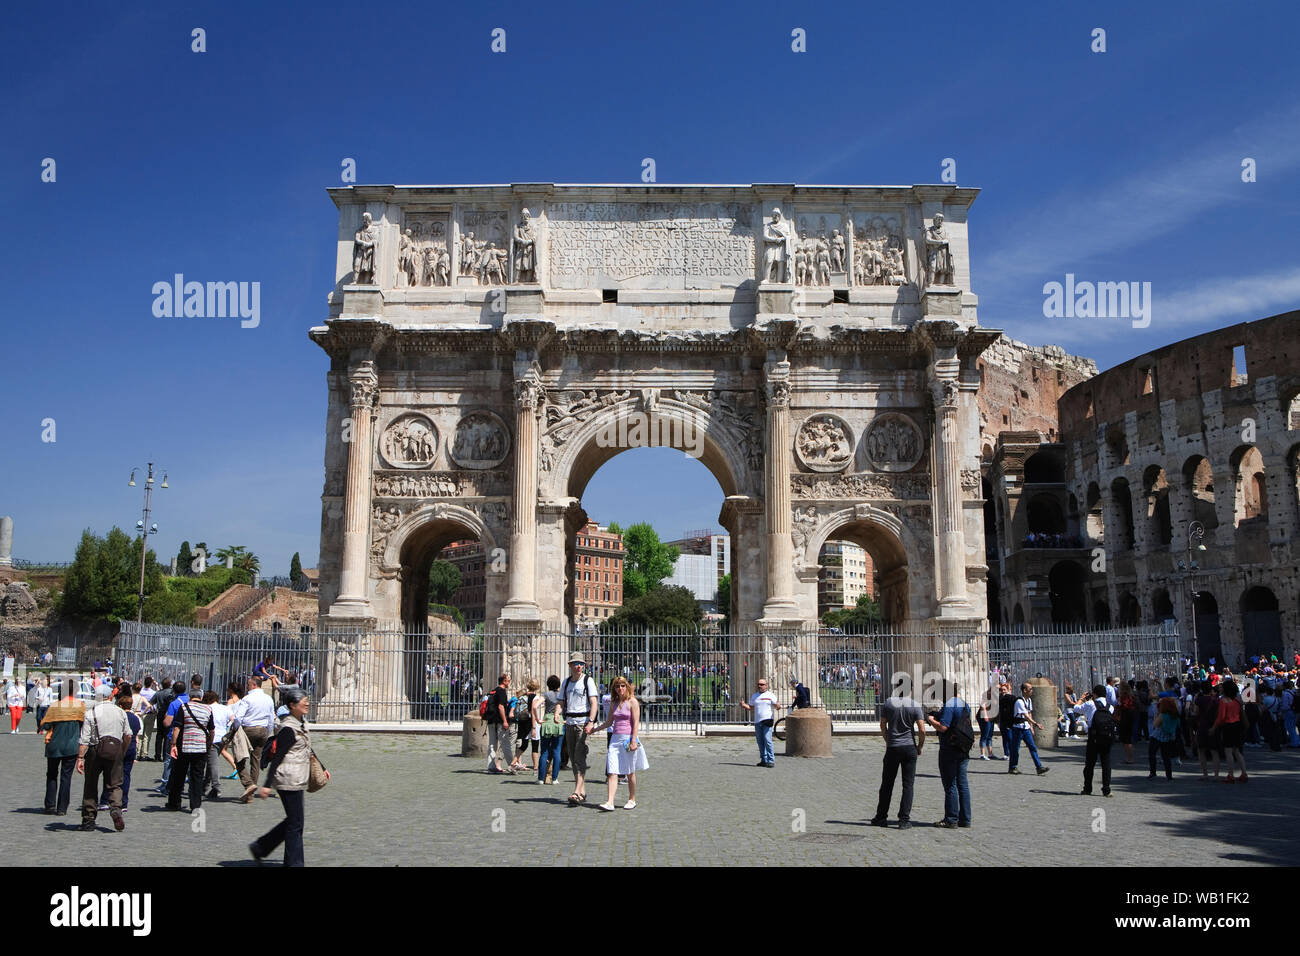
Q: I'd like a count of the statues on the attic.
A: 4